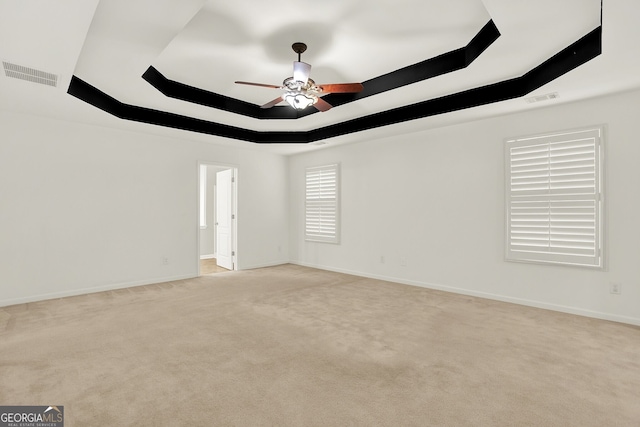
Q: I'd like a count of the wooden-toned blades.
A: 4